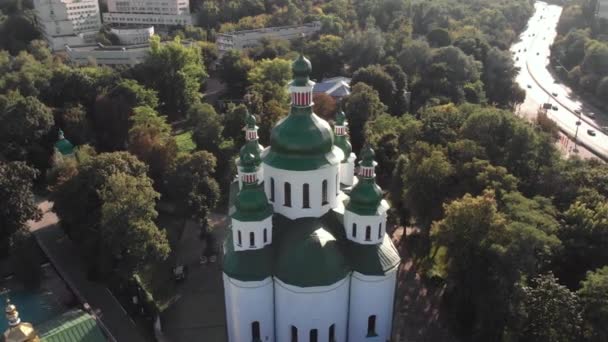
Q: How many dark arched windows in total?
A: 15